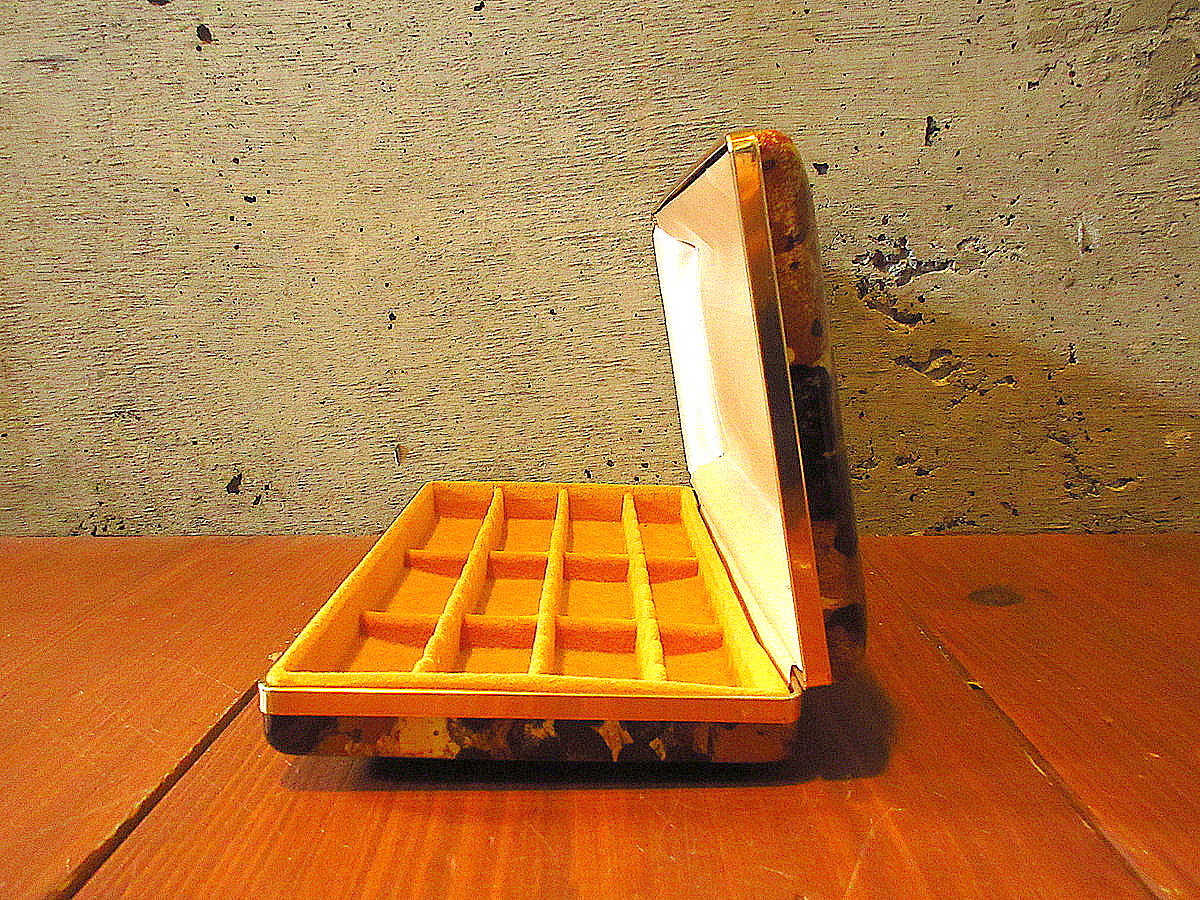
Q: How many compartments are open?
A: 12